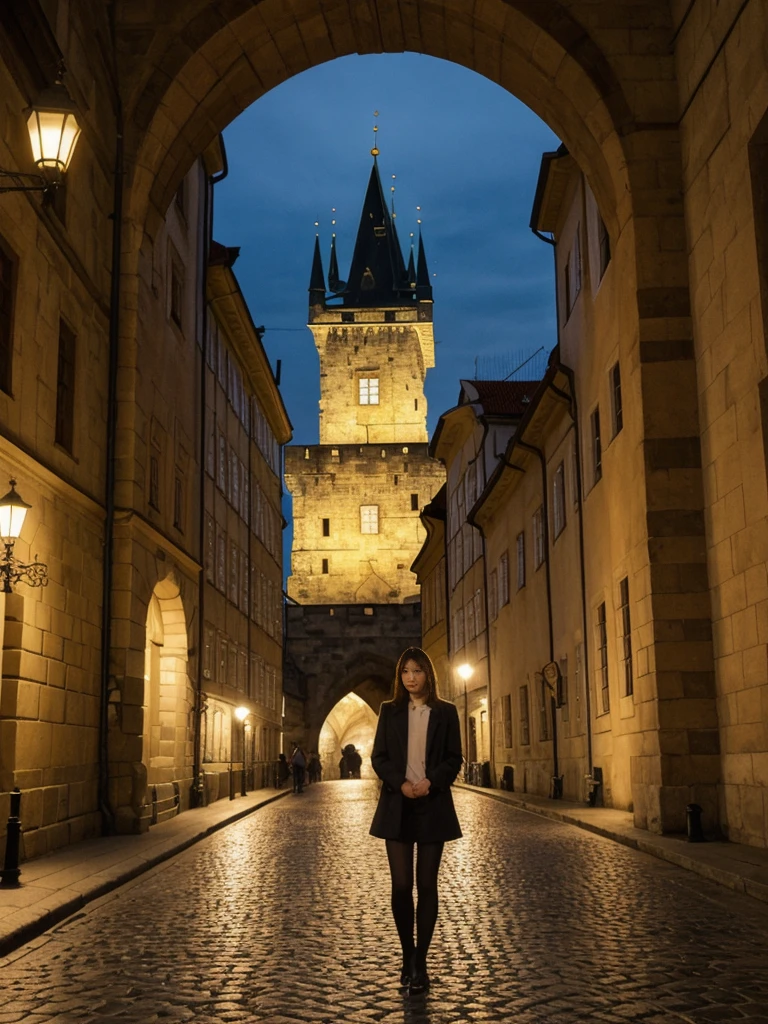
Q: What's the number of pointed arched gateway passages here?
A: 1